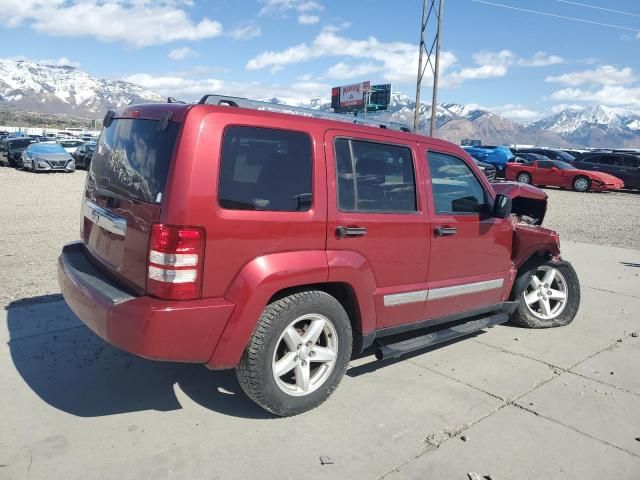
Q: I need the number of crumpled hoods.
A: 1